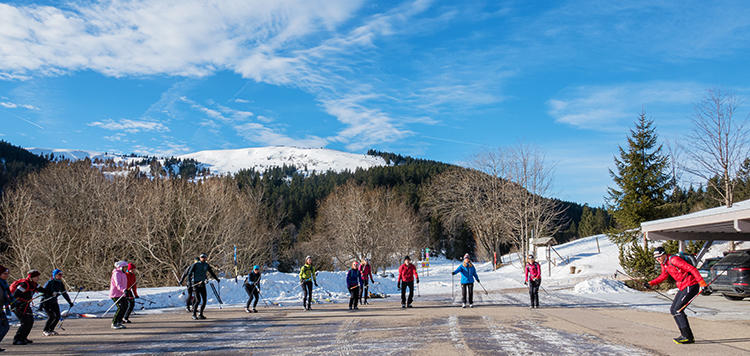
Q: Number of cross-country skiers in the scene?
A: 15